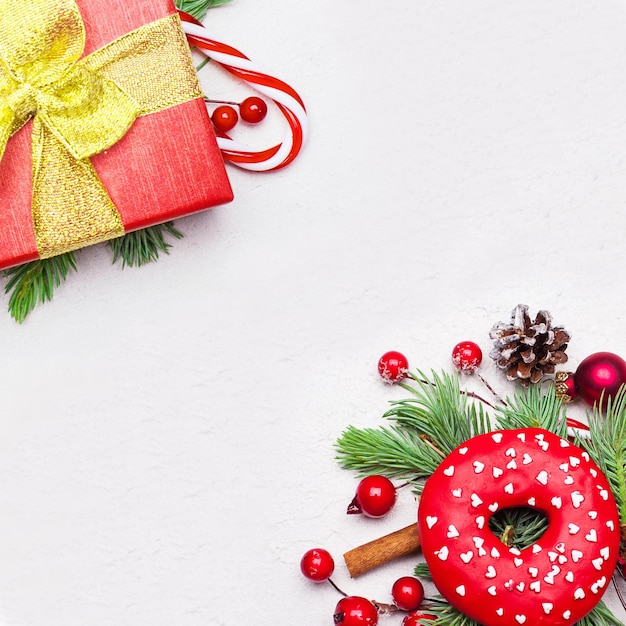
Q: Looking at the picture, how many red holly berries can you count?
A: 9